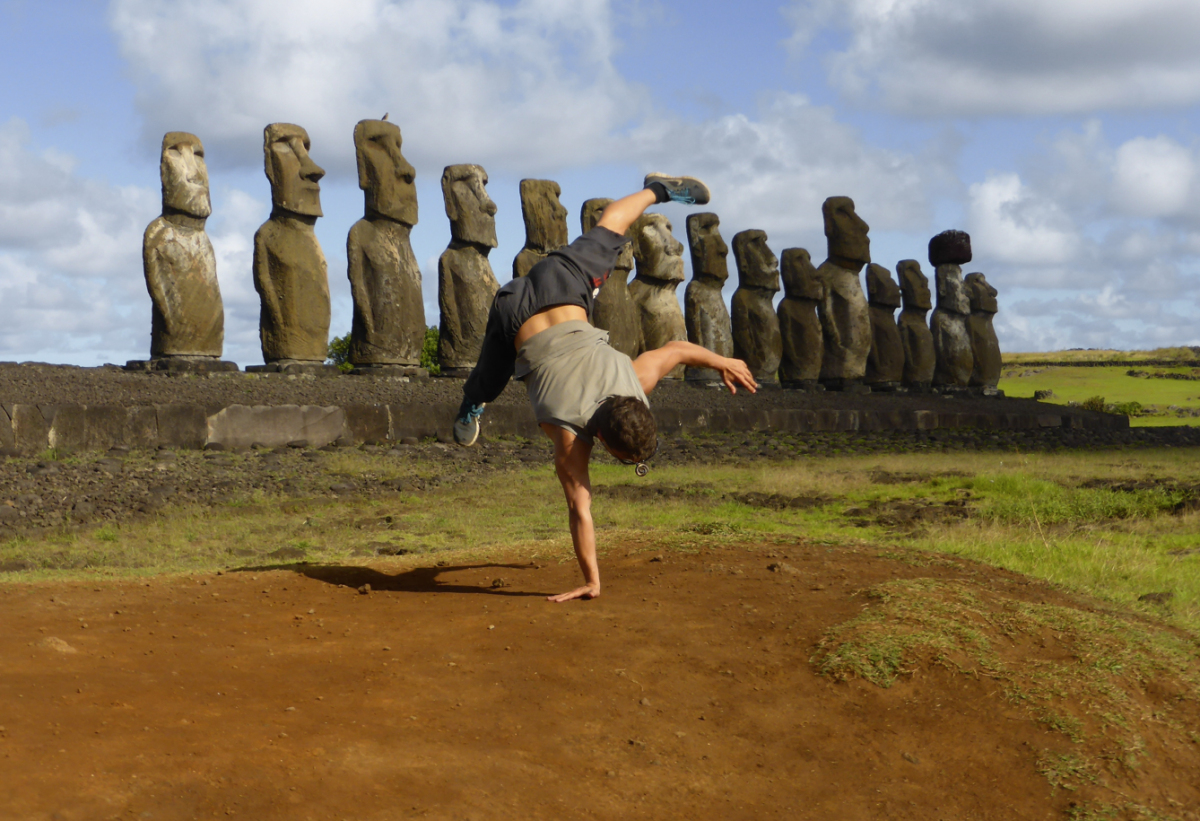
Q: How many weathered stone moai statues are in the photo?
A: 15